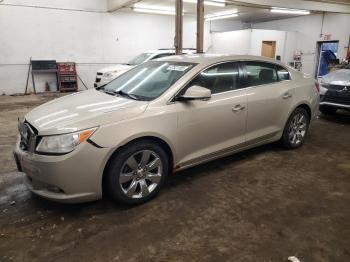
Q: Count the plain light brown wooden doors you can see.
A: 1